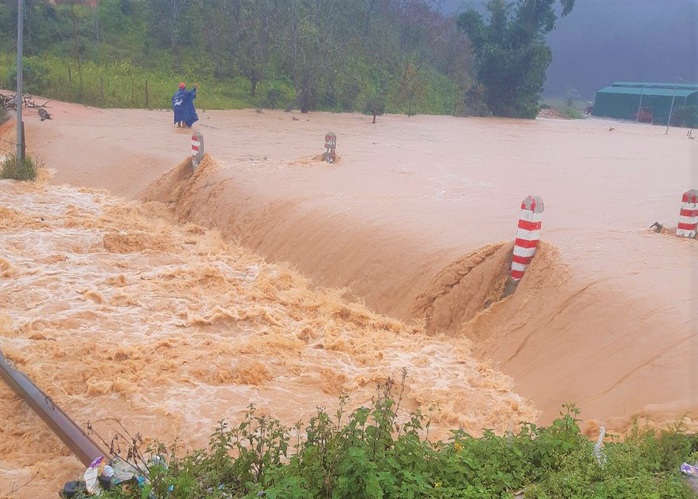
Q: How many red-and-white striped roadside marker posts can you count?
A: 4